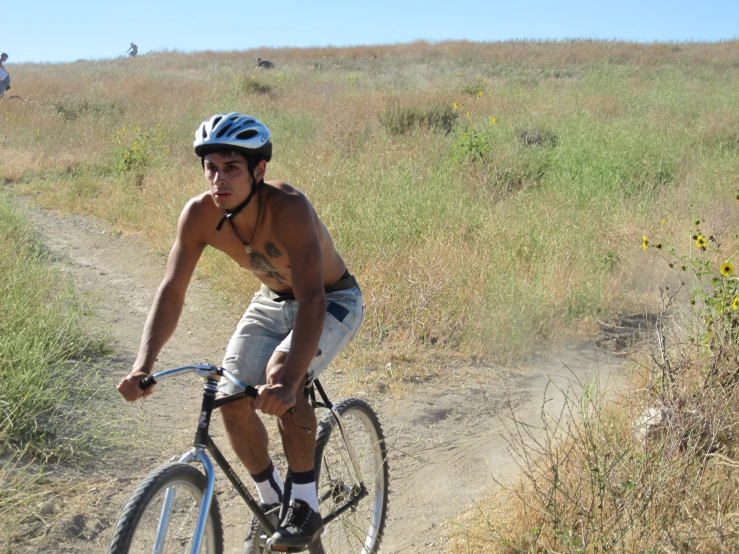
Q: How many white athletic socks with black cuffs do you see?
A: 2